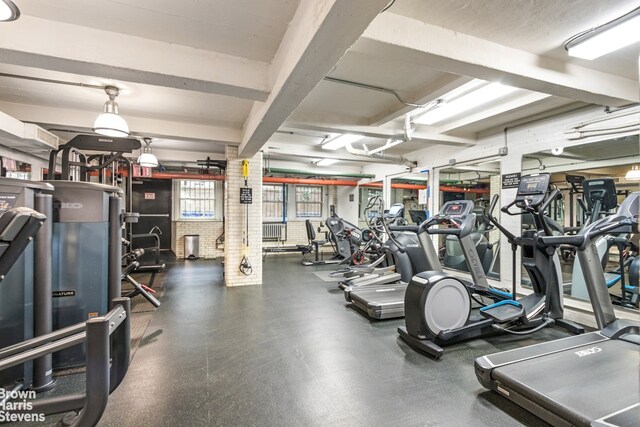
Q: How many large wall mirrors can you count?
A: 4